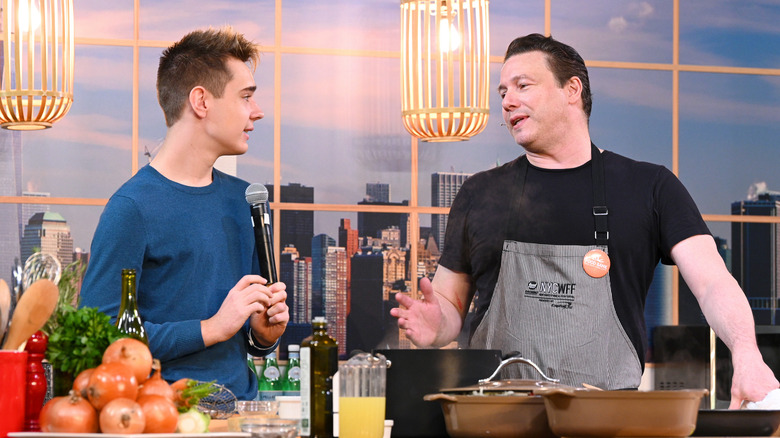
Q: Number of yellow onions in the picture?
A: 7